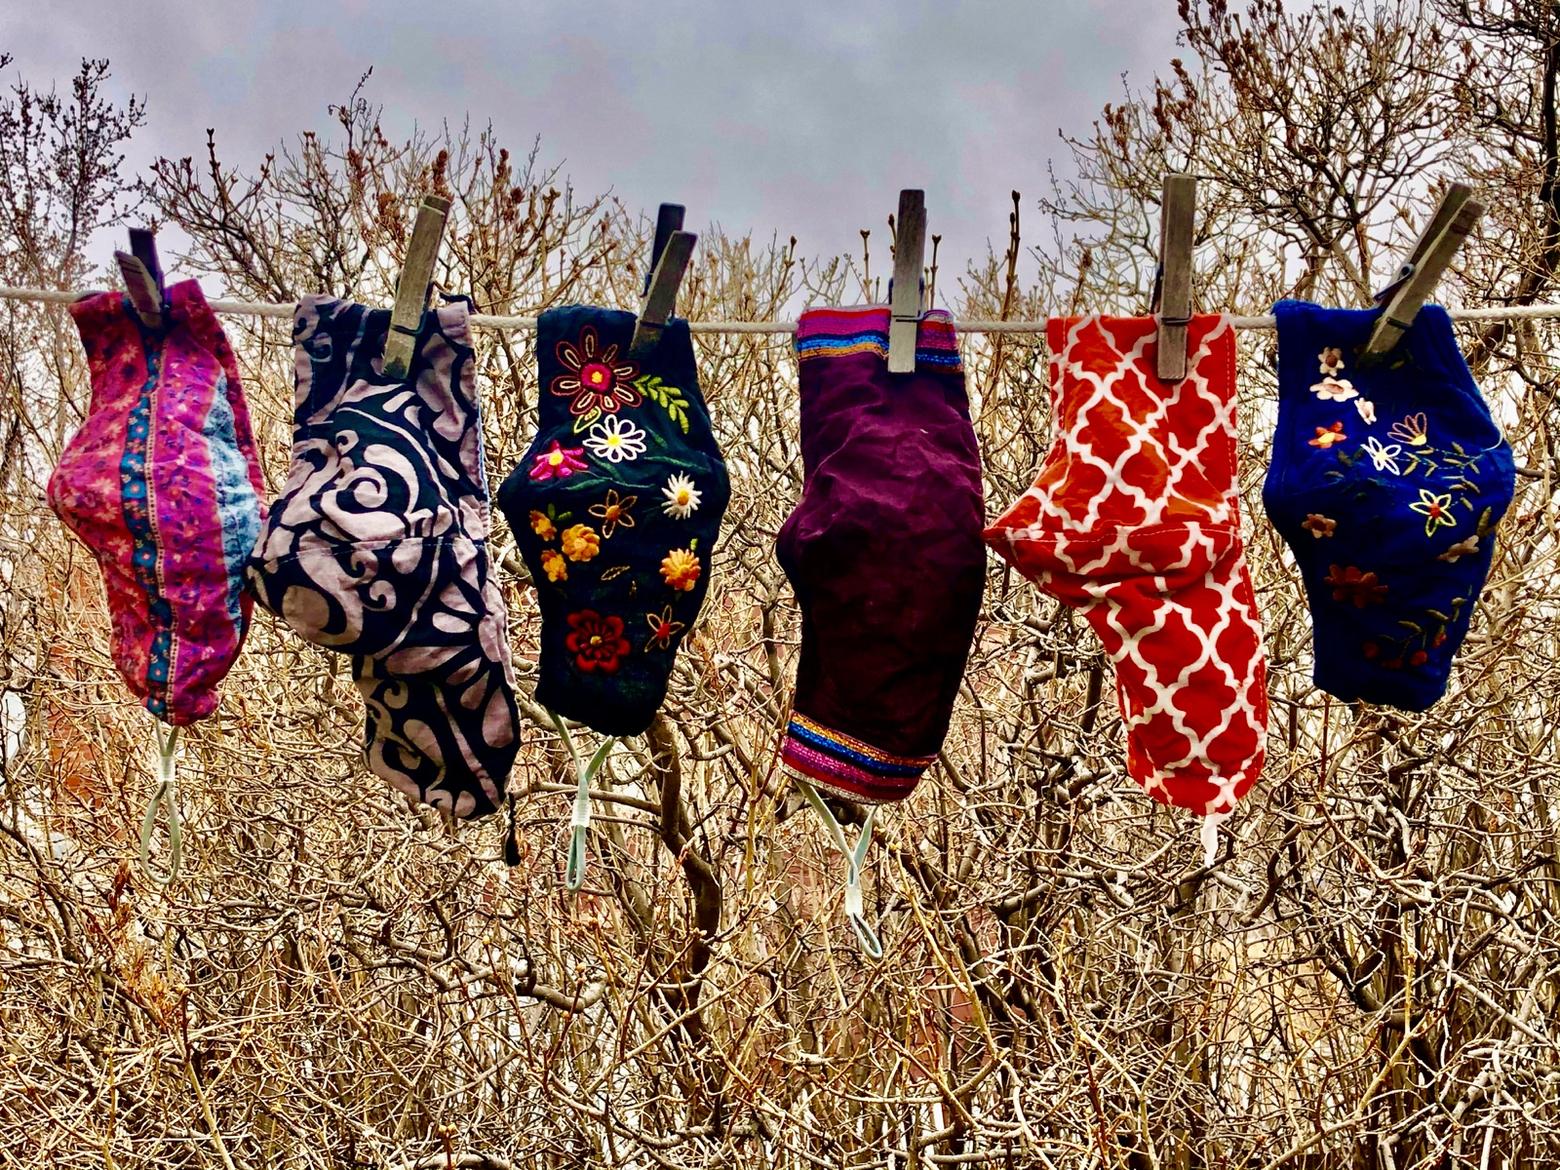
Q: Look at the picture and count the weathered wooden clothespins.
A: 6